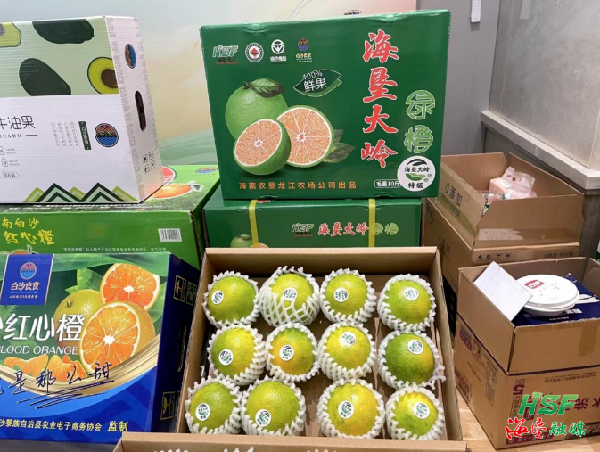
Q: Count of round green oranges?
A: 12